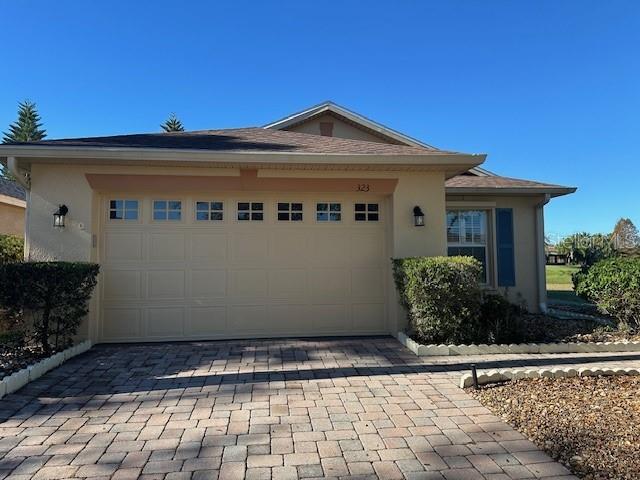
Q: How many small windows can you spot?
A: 7